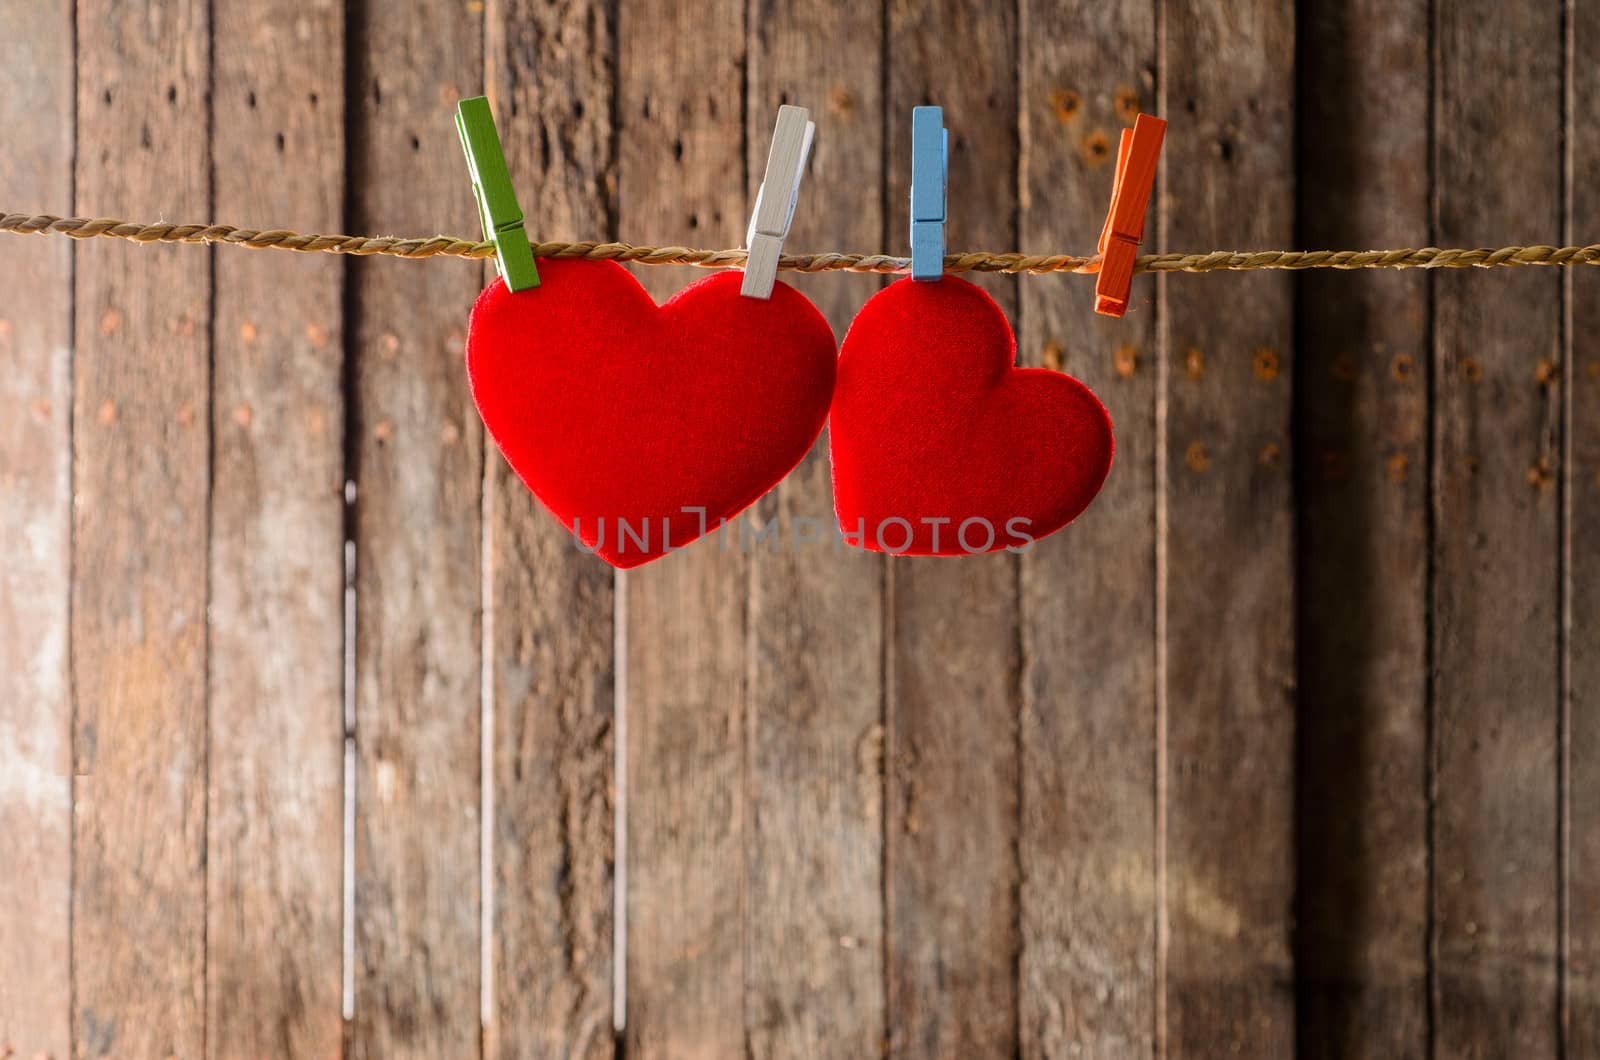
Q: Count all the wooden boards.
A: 13